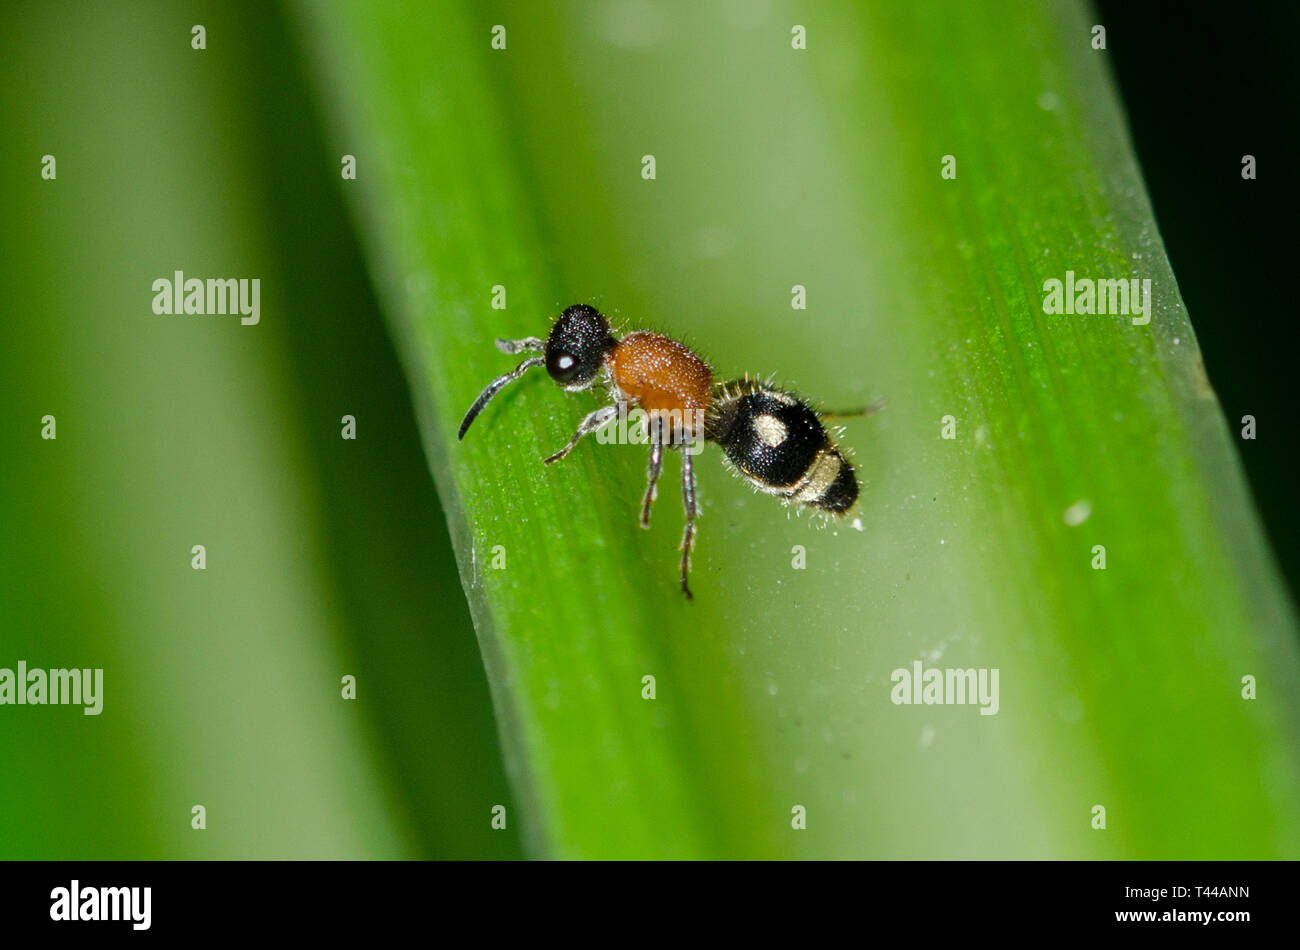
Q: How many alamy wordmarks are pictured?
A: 6